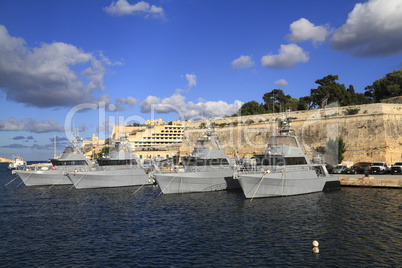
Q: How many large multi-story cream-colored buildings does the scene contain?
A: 1